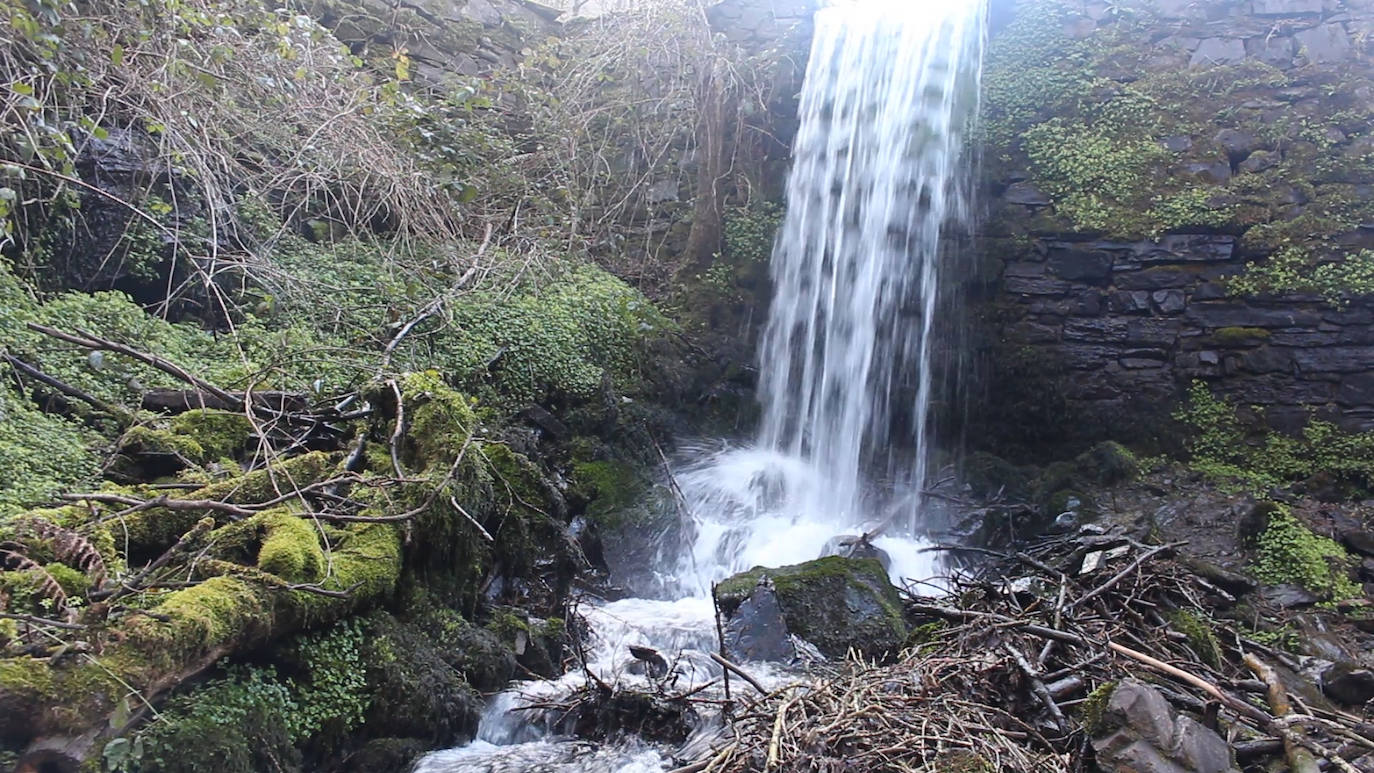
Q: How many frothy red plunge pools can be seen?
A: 0